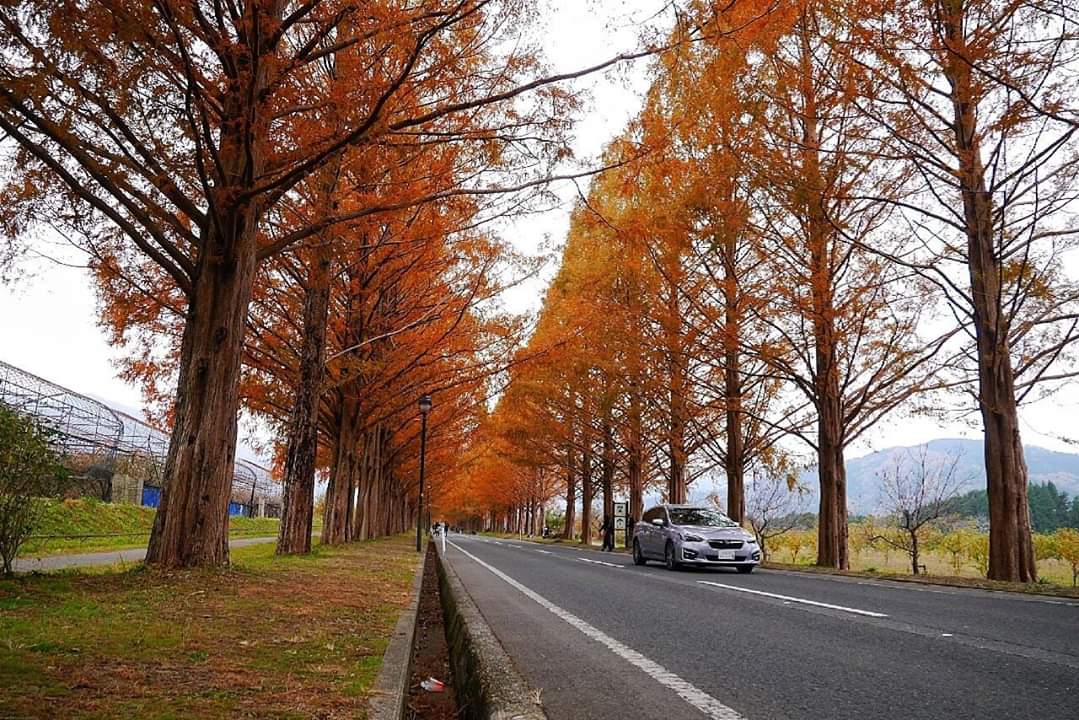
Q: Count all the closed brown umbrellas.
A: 0